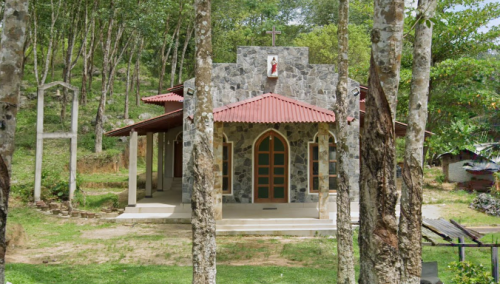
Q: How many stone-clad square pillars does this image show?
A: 2